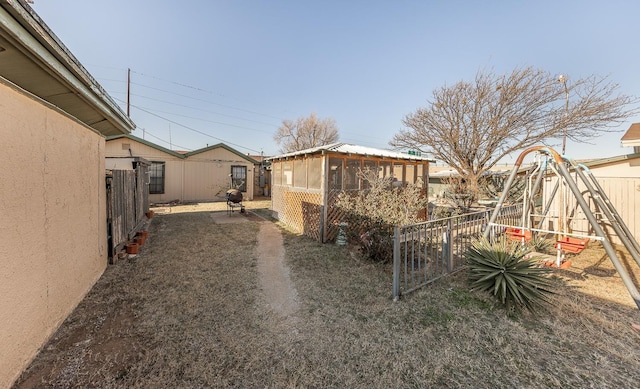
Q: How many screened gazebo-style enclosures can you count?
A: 1